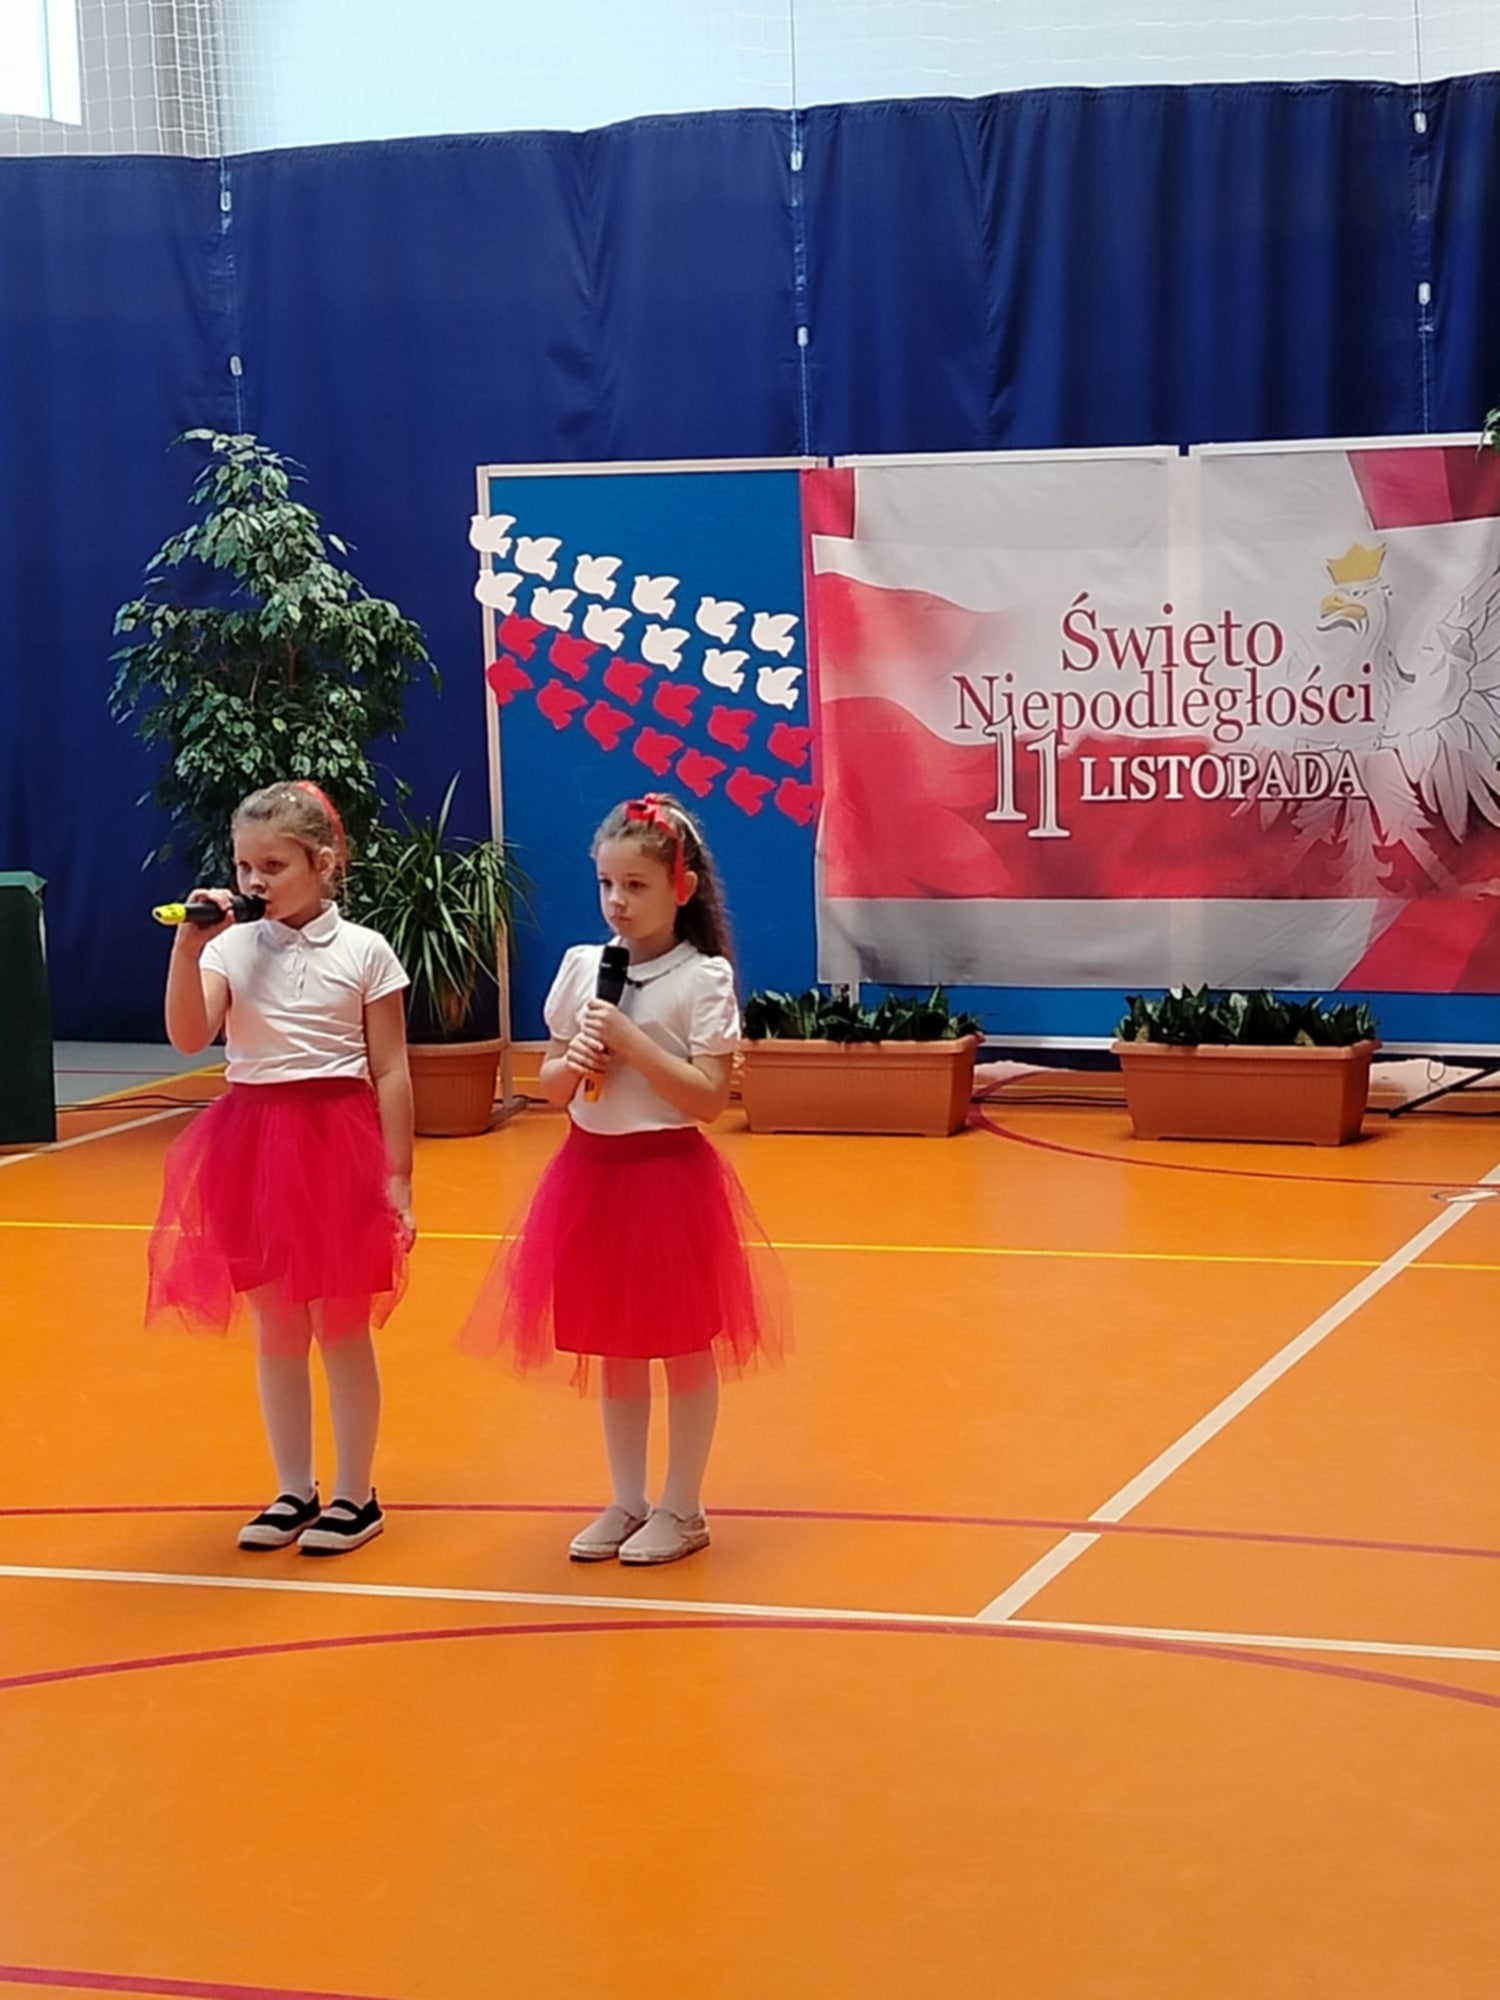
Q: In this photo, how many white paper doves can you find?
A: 12